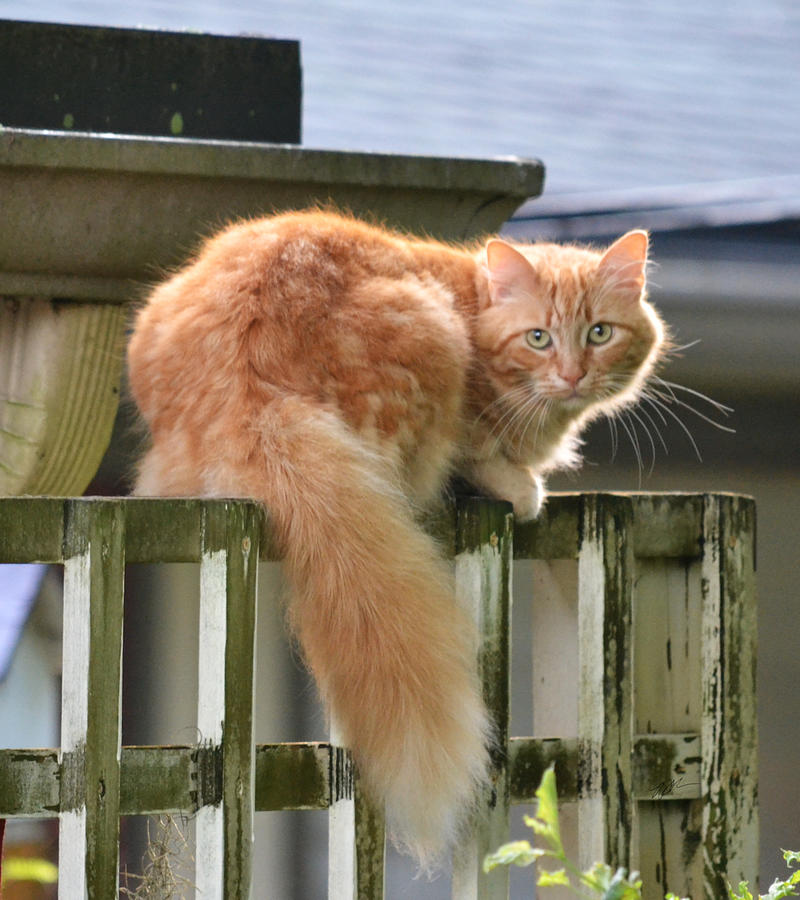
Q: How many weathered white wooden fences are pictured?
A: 1